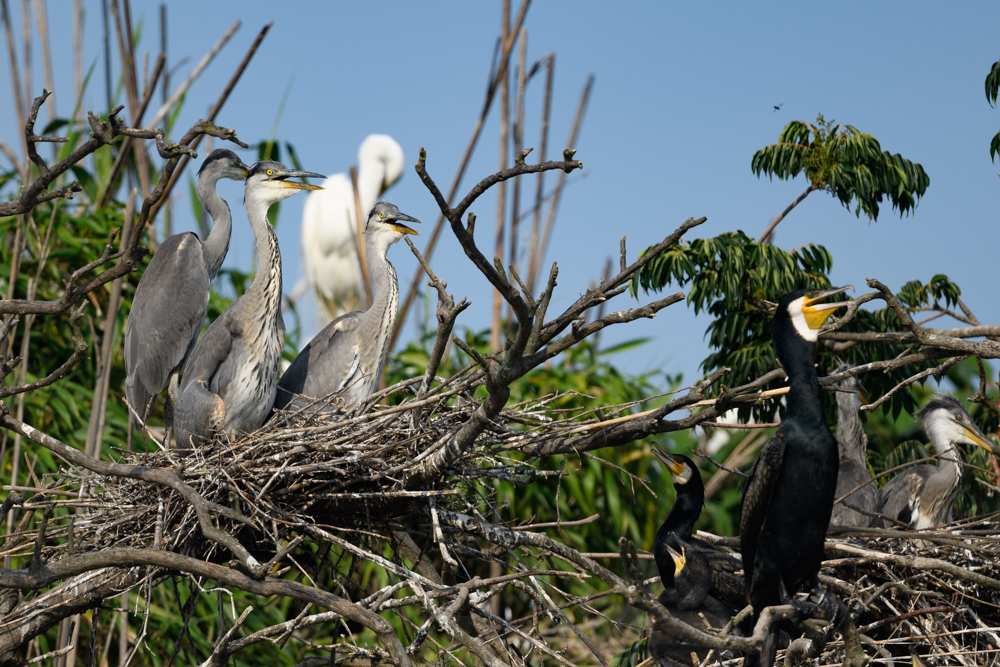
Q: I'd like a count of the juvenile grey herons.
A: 5